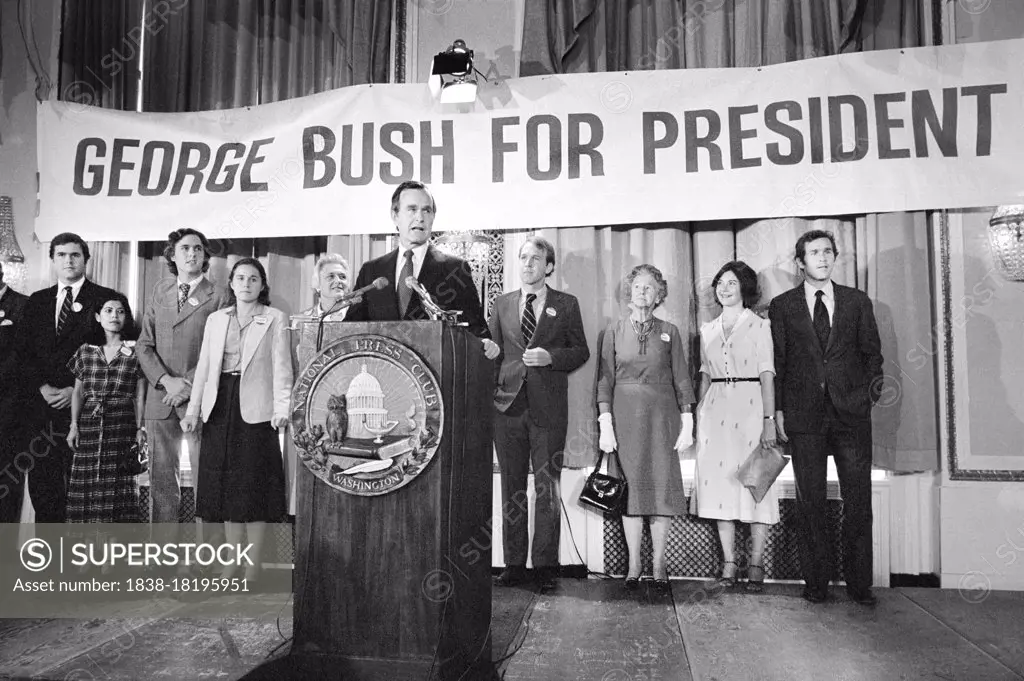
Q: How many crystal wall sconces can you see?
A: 2